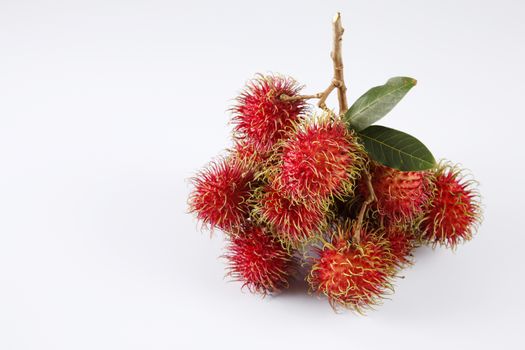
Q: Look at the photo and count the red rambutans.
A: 10